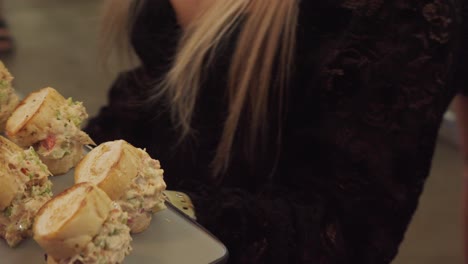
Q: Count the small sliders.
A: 5